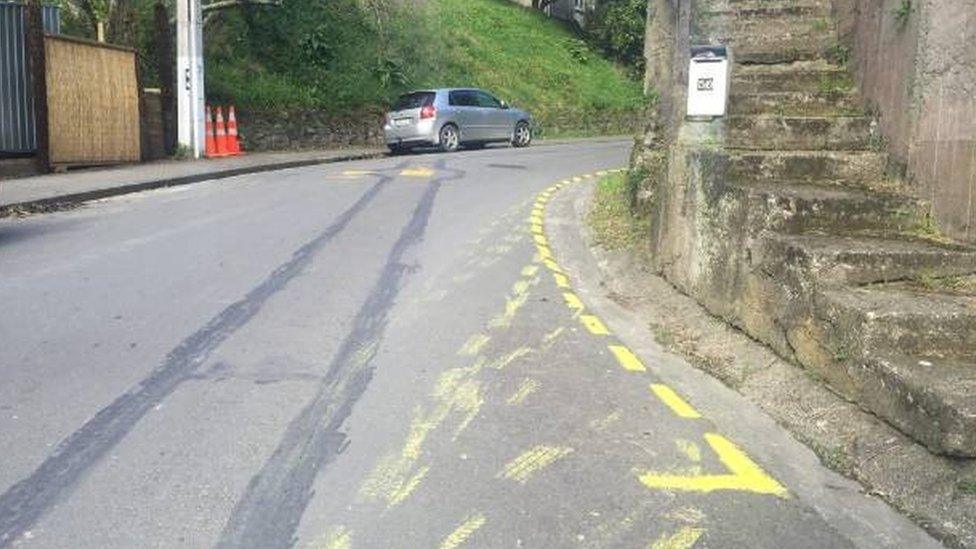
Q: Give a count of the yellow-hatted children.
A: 0